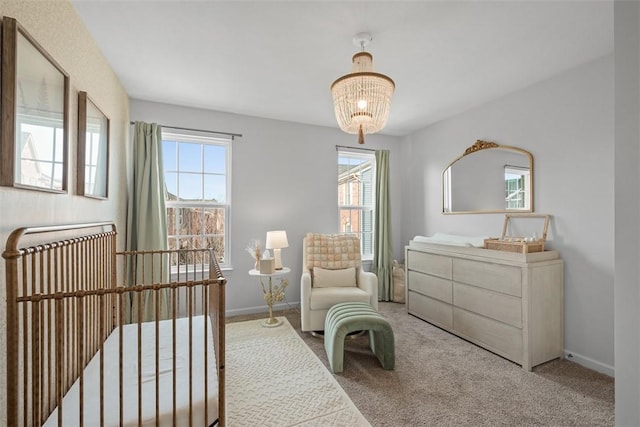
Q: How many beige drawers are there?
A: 6